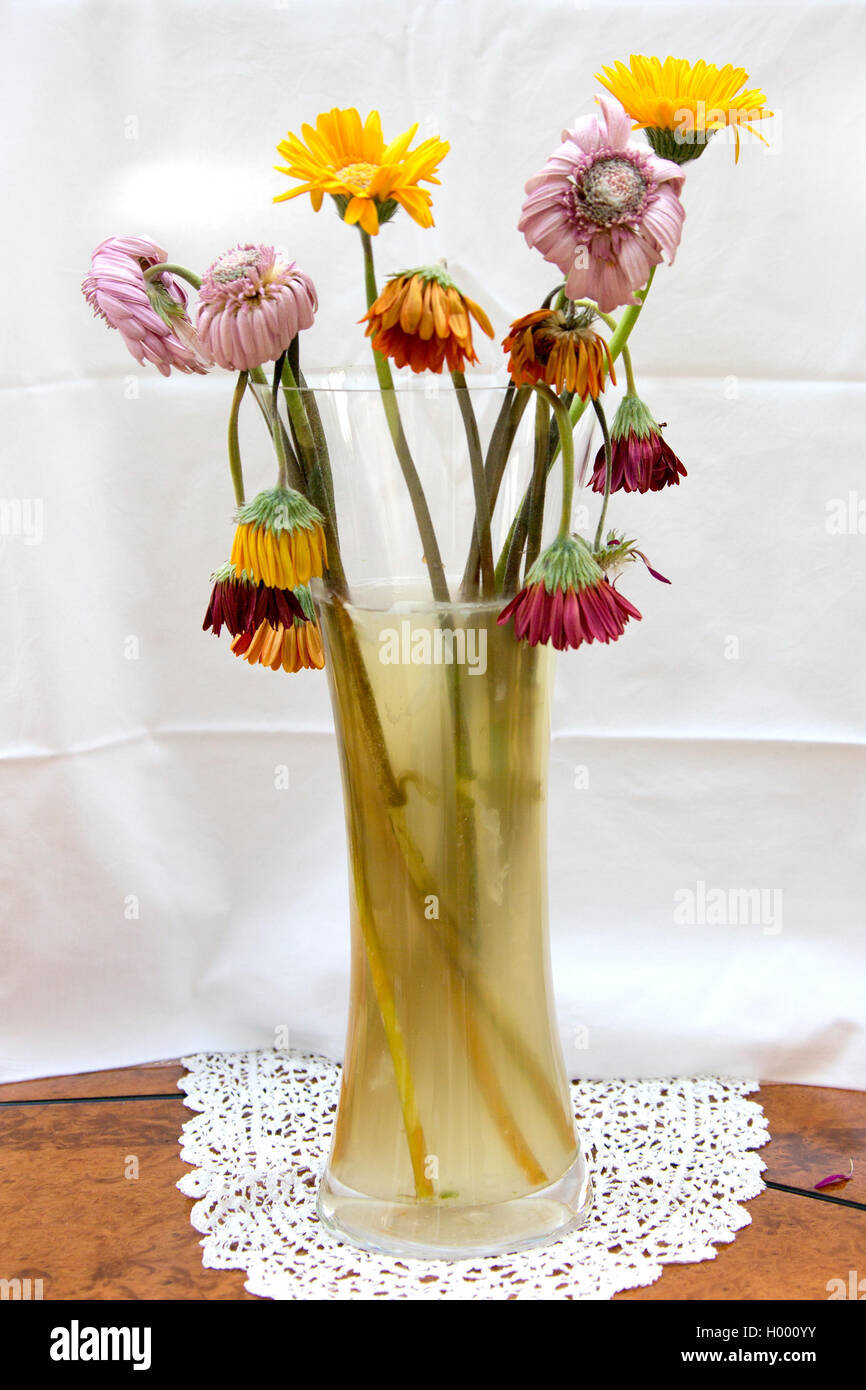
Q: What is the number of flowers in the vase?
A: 13